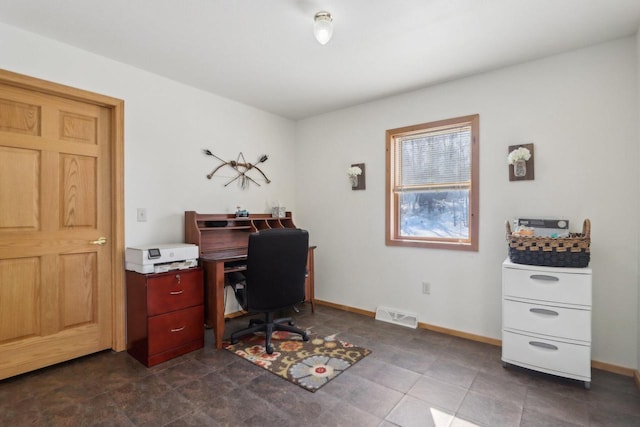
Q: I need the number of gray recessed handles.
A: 3